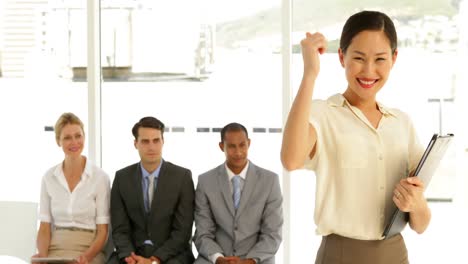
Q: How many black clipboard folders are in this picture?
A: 1